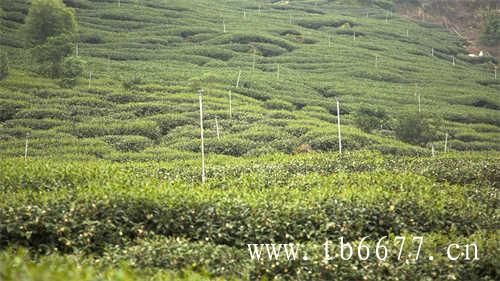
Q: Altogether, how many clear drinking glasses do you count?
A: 0